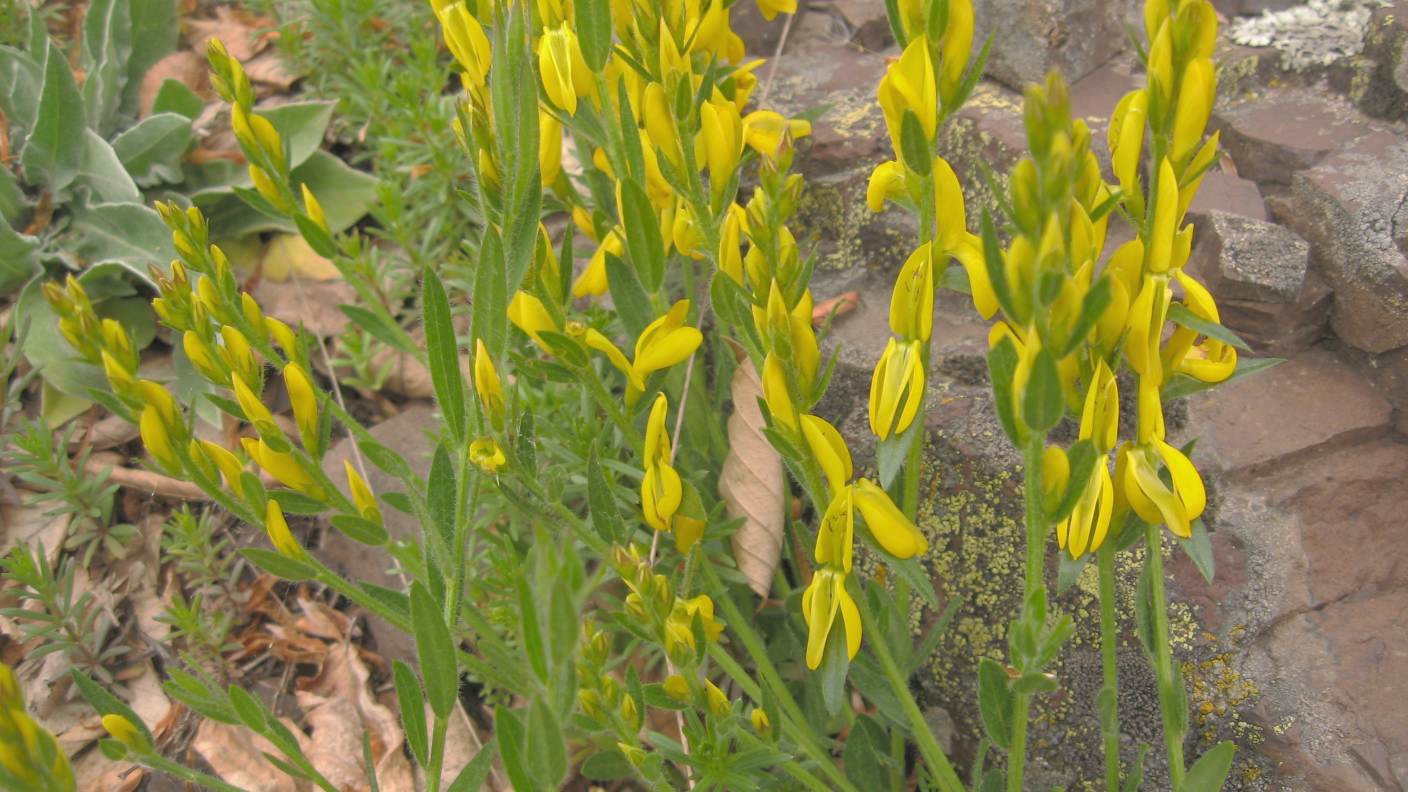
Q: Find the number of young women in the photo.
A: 0